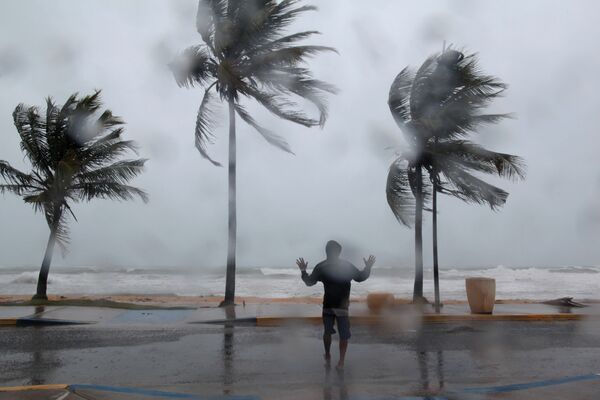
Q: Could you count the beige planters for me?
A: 2